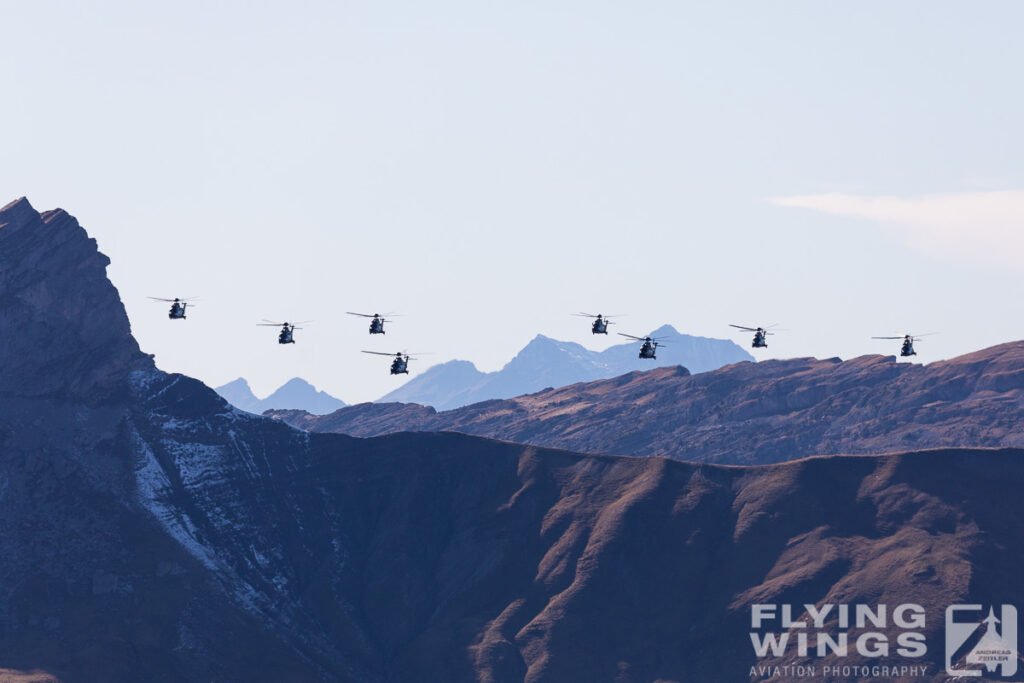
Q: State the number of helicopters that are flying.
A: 8